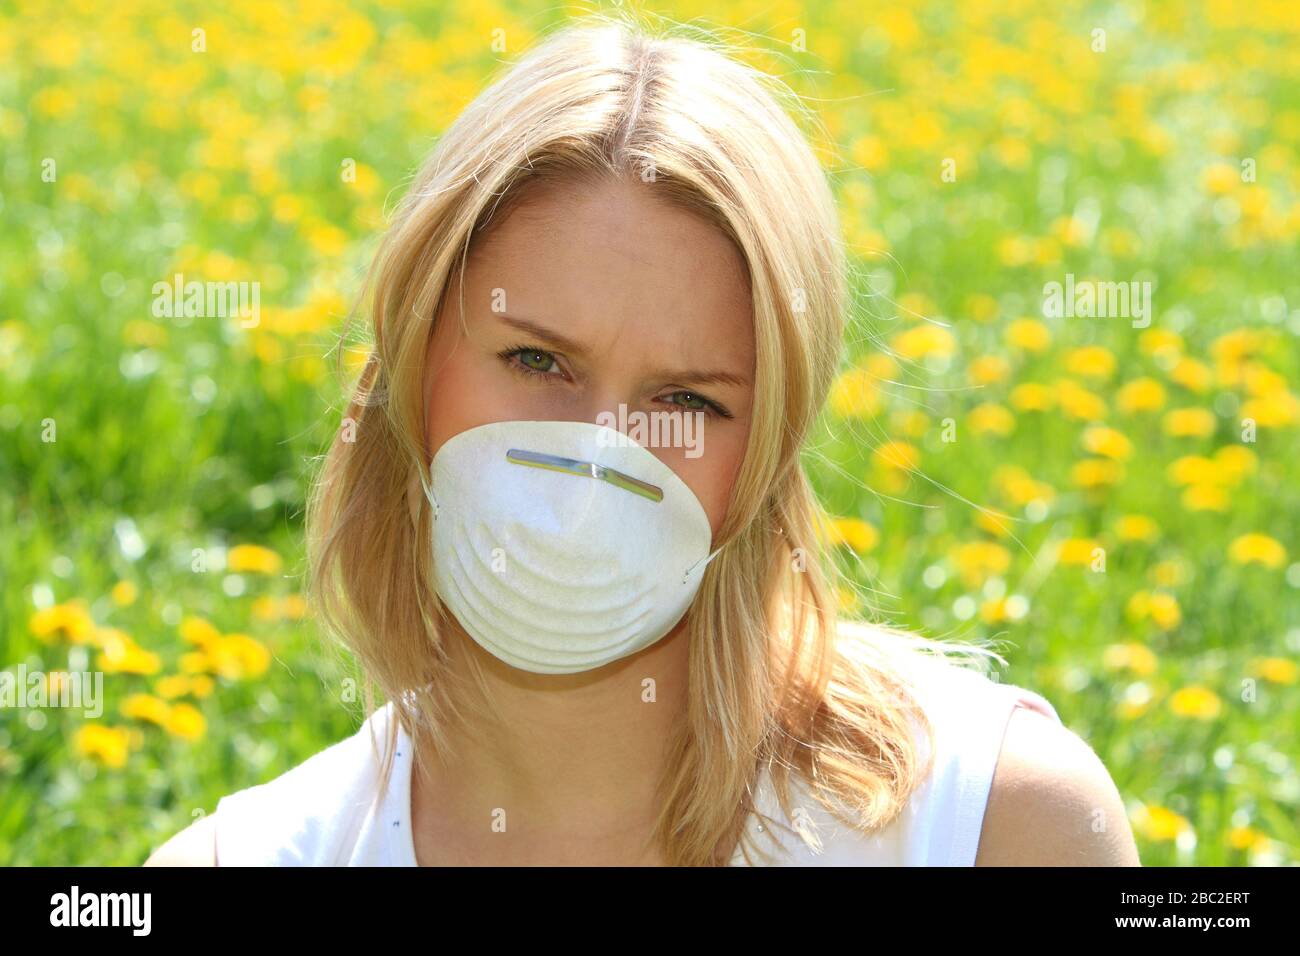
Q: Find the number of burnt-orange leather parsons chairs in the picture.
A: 0